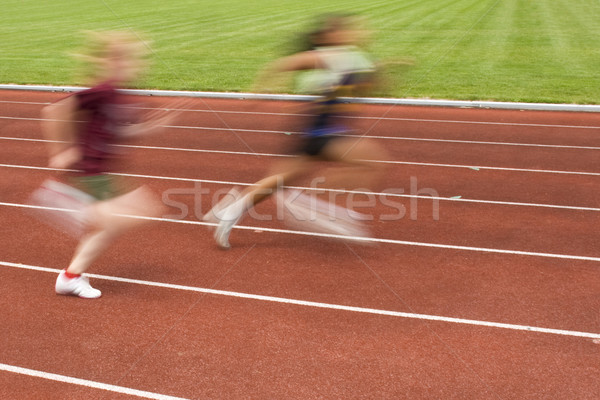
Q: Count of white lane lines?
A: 7